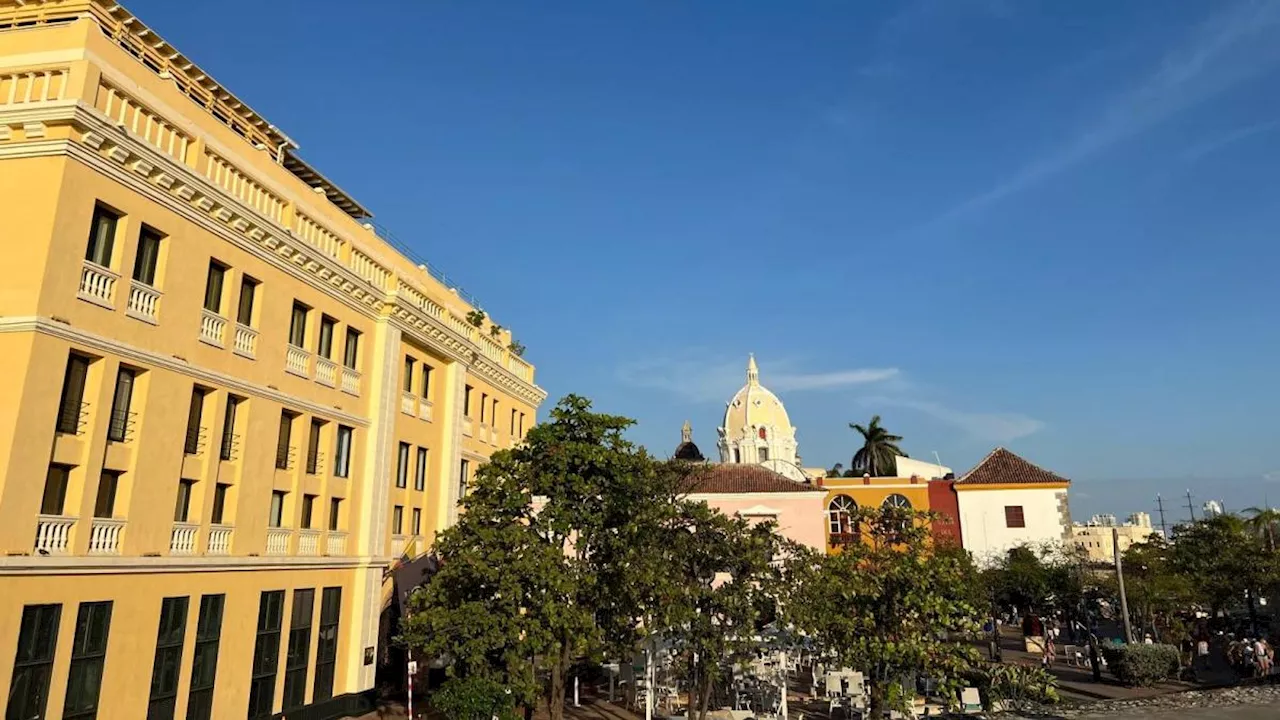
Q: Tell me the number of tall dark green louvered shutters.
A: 7